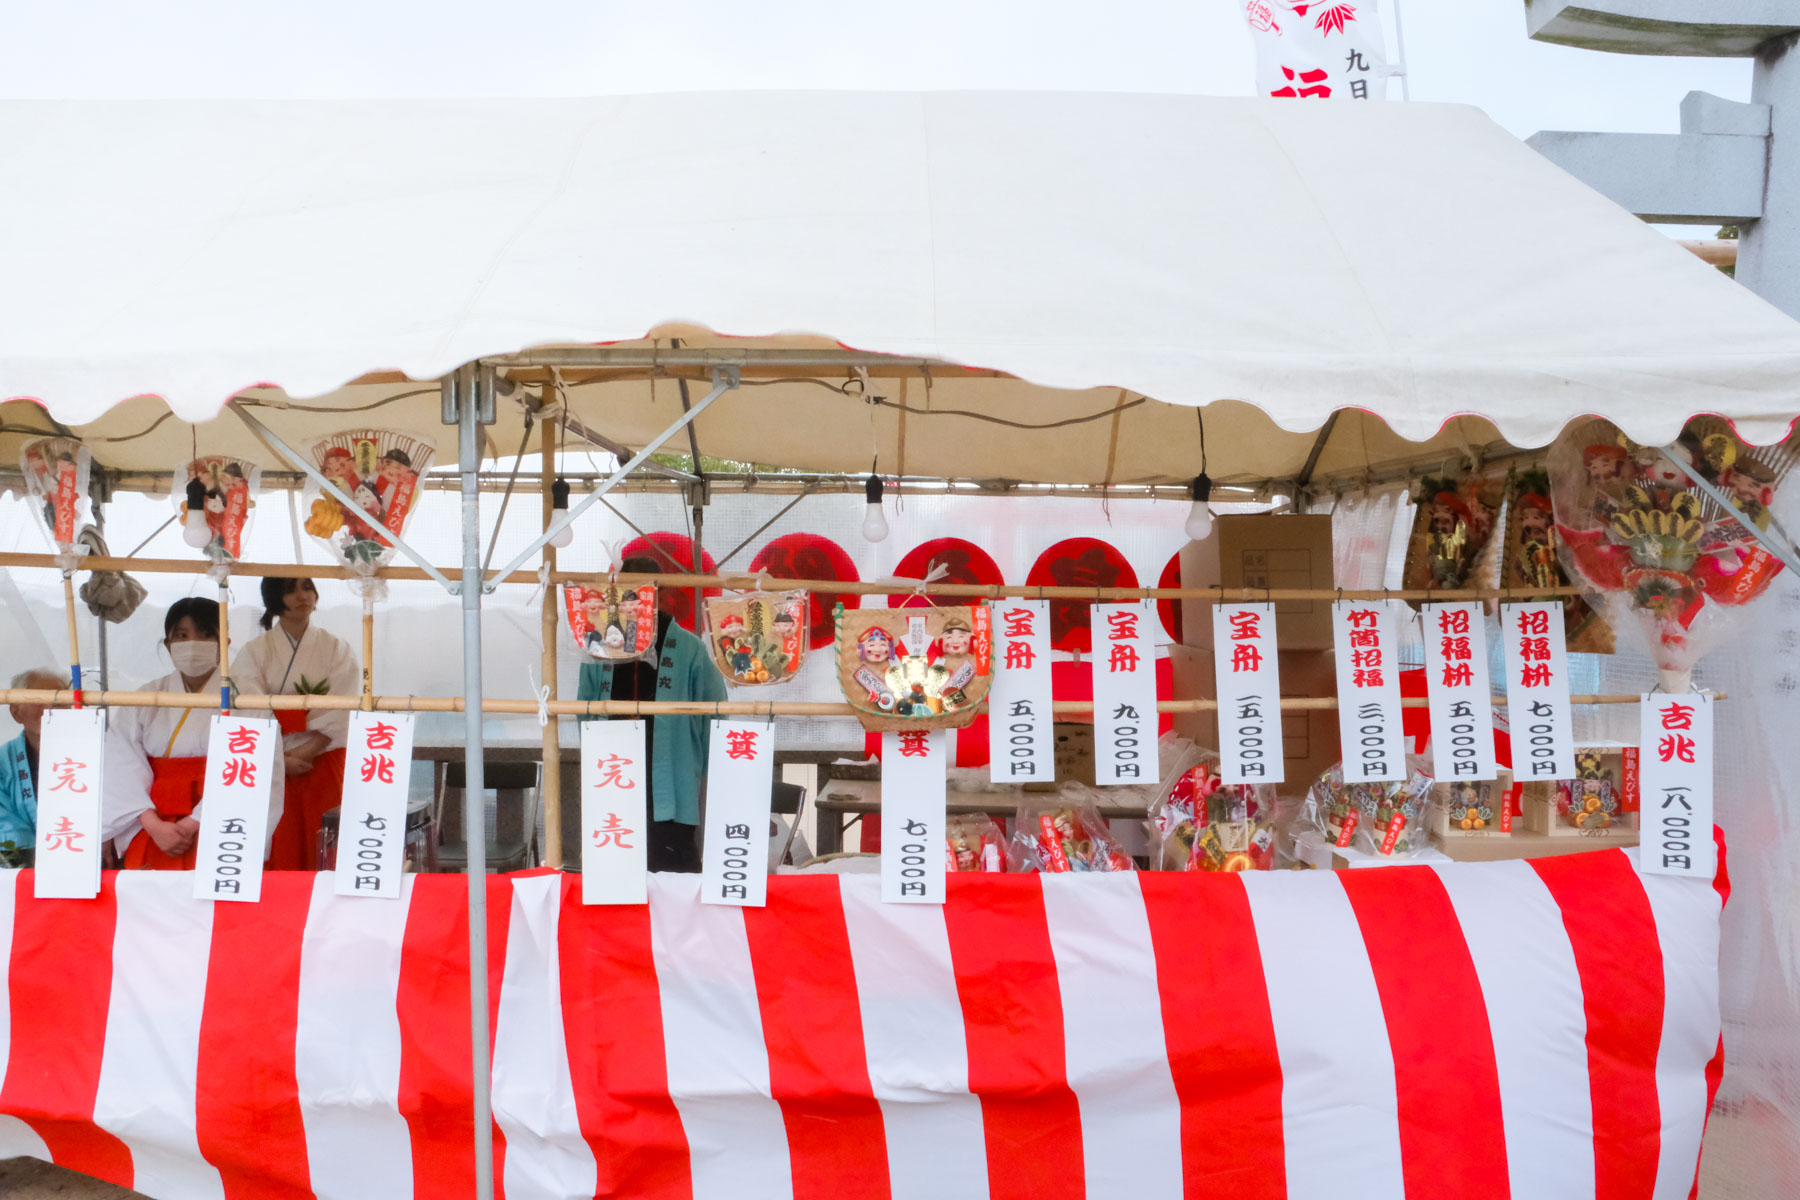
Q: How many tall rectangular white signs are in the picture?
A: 13